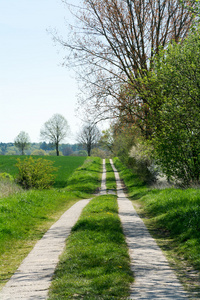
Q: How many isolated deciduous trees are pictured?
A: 3